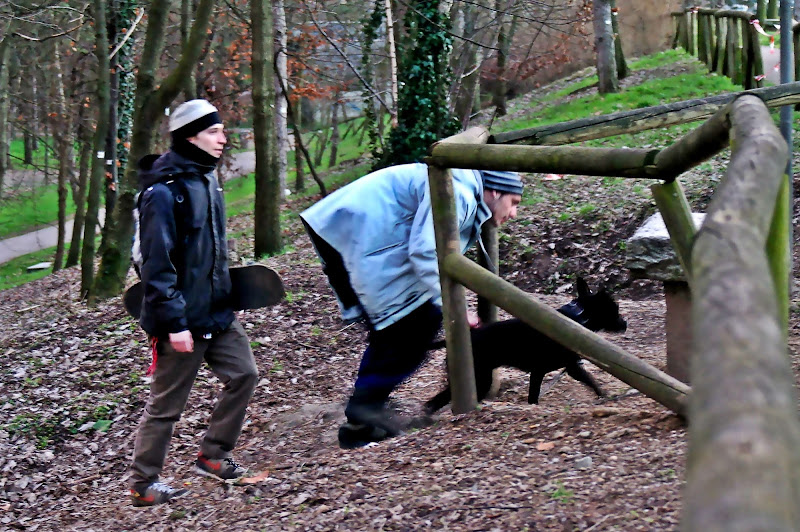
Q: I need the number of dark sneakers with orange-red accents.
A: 2